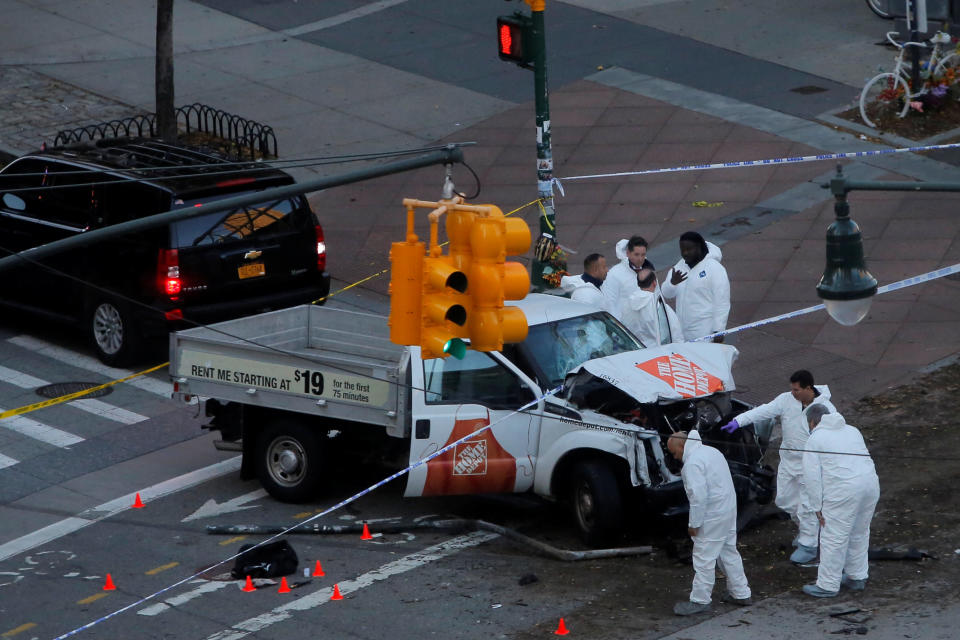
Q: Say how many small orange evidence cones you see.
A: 8